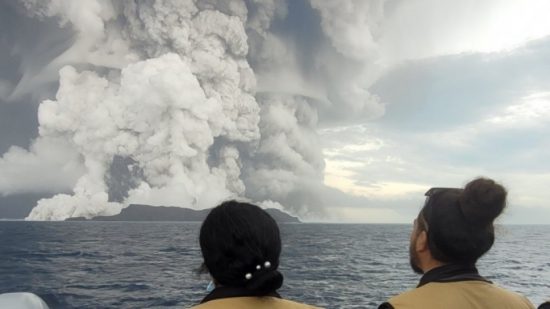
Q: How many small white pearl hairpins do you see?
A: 3